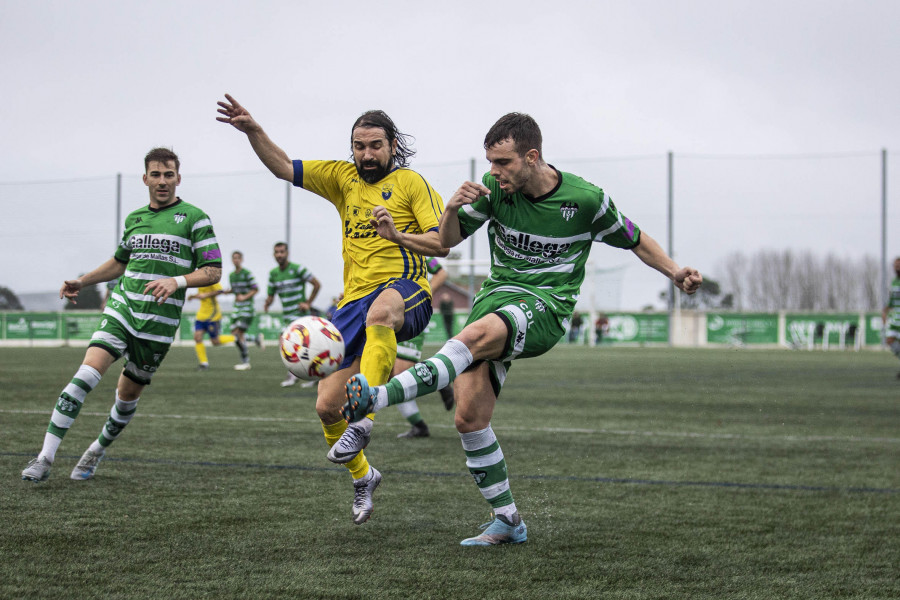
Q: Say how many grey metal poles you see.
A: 5